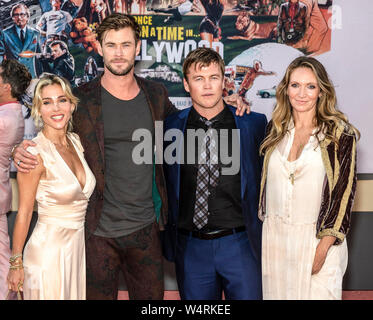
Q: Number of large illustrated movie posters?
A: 1